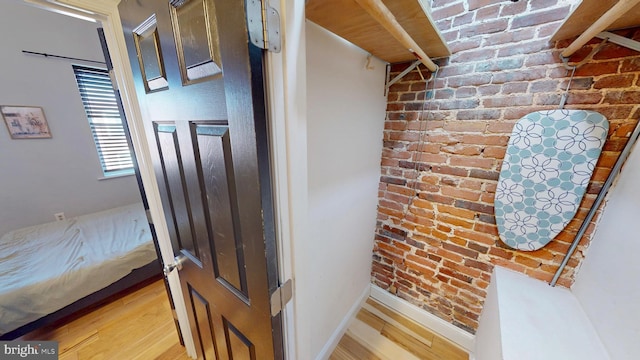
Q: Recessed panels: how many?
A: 6